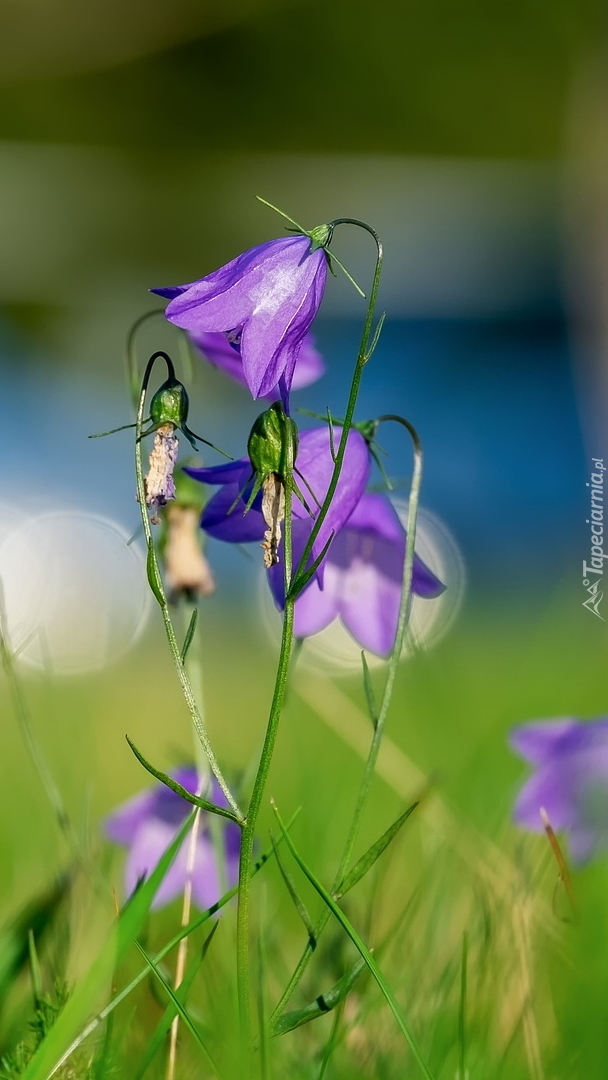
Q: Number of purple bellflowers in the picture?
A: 6